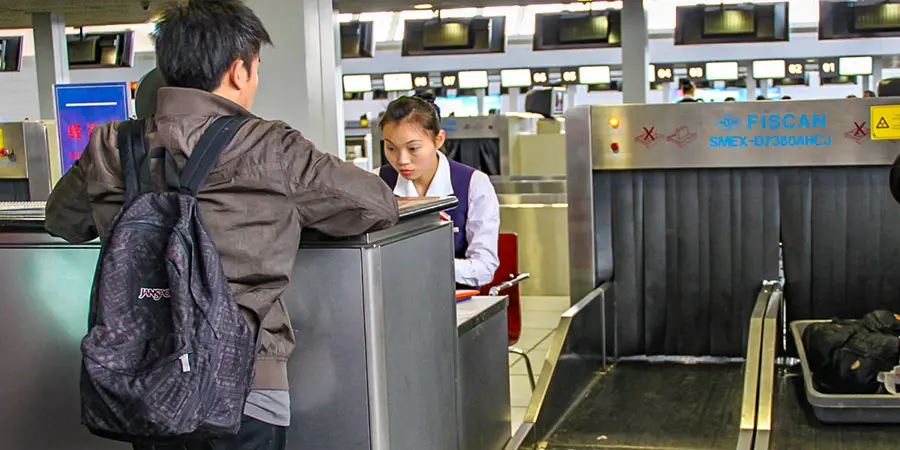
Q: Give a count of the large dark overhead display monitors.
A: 7